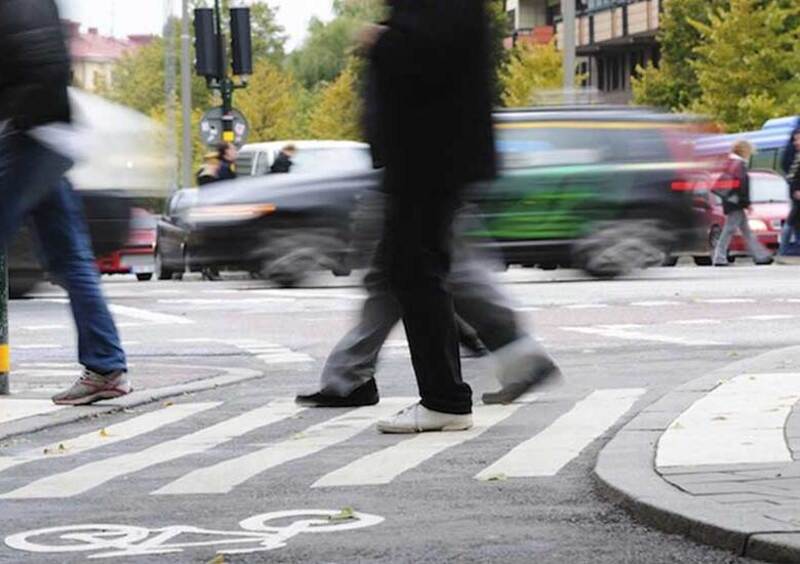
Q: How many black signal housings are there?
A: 2